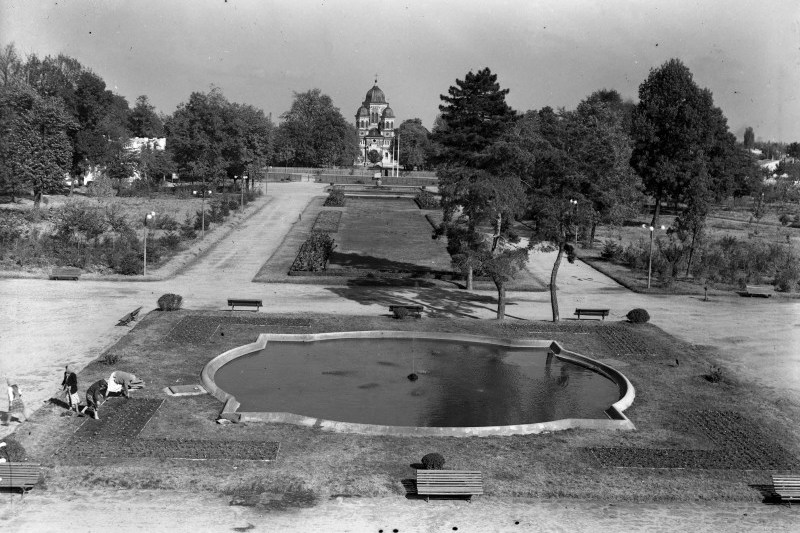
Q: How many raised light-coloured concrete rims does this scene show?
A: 1